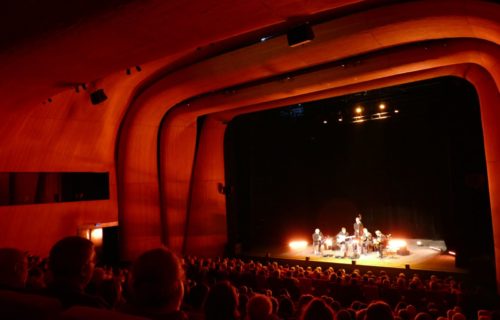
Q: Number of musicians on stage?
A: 5